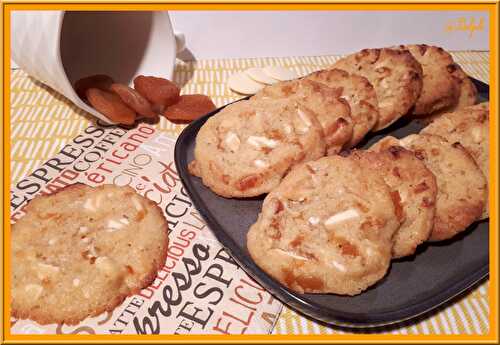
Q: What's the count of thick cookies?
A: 11